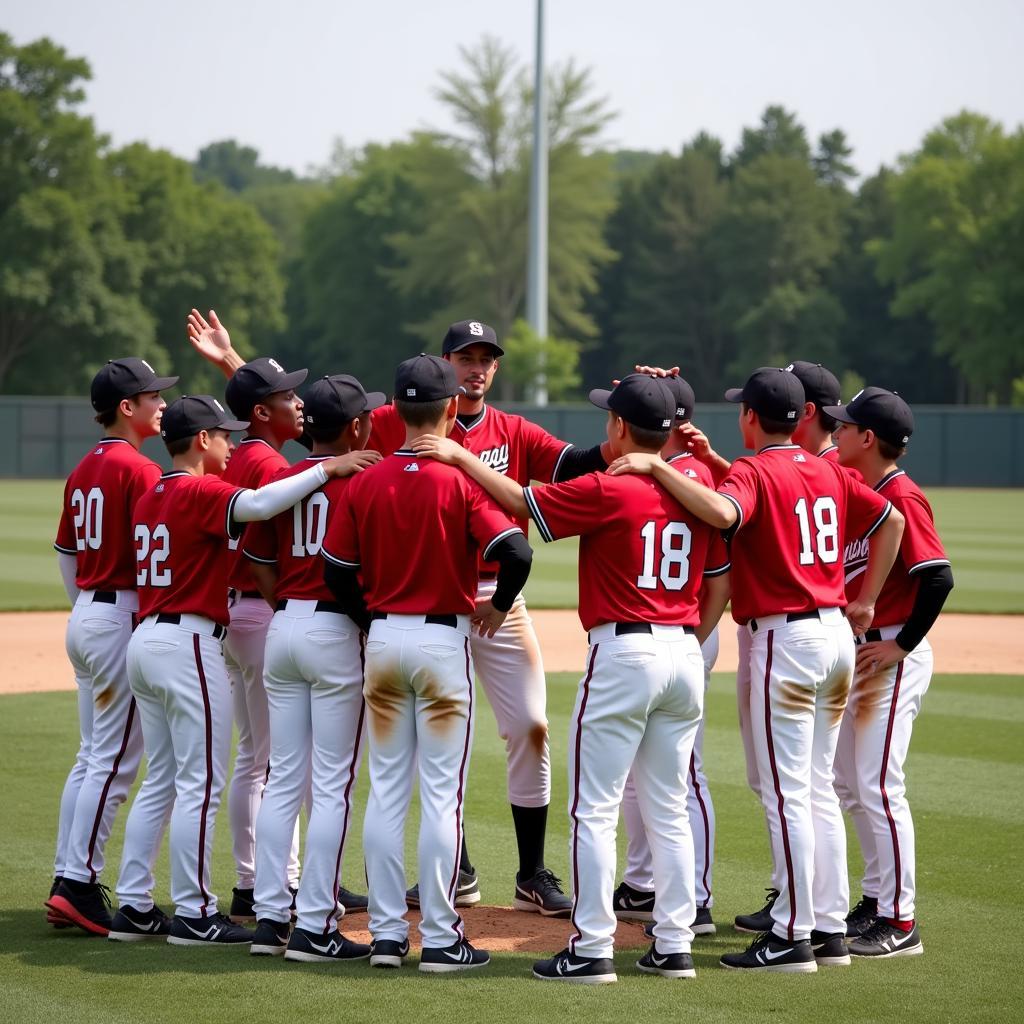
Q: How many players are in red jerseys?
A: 11